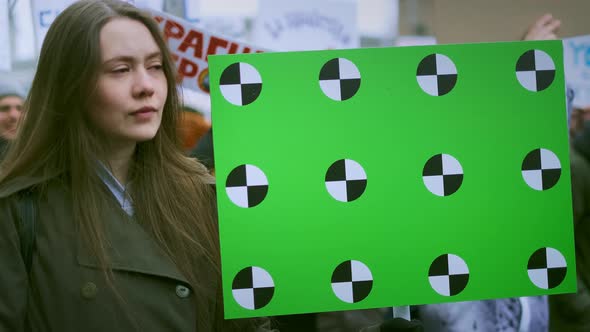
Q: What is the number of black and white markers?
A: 12